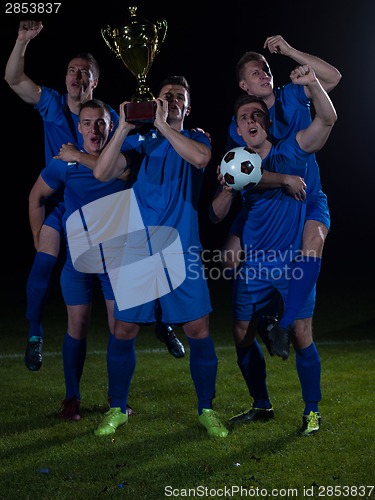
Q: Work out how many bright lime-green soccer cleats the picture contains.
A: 2